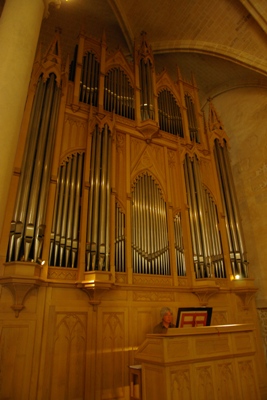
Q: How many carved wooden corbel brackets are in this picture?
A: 5